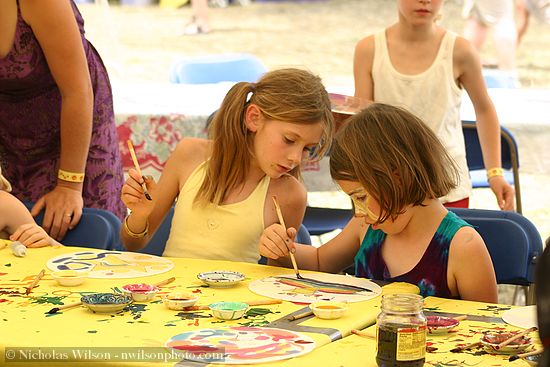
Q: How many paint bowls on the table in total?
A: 9